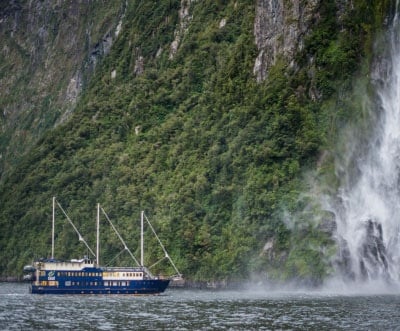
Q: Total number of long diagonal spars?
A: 3